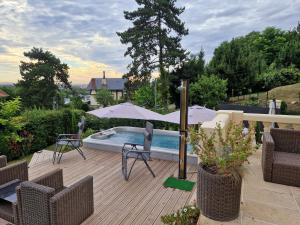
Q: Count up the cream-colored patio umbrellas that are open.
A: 2